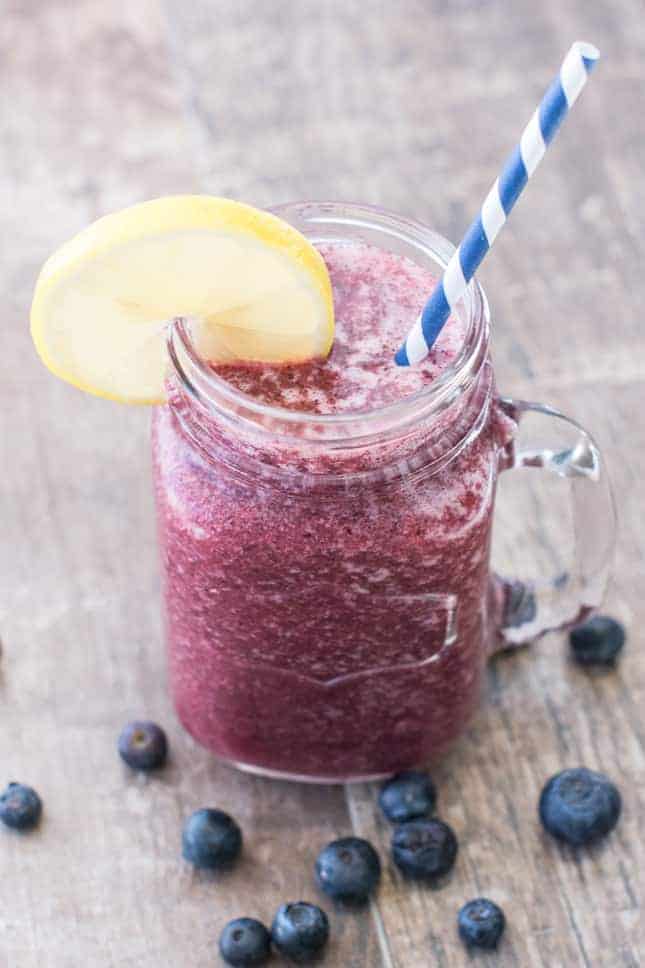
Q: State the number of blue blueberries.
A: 11